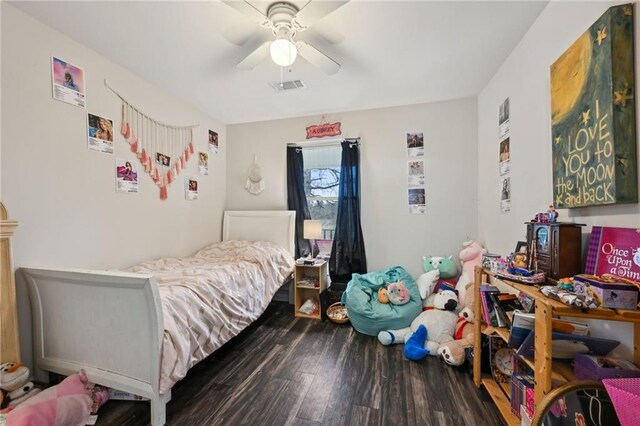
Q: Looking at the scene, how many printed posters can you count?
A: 12